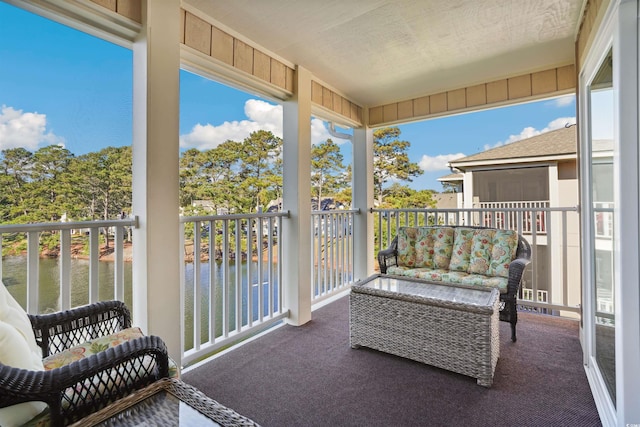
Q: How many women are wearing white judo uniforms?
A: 0